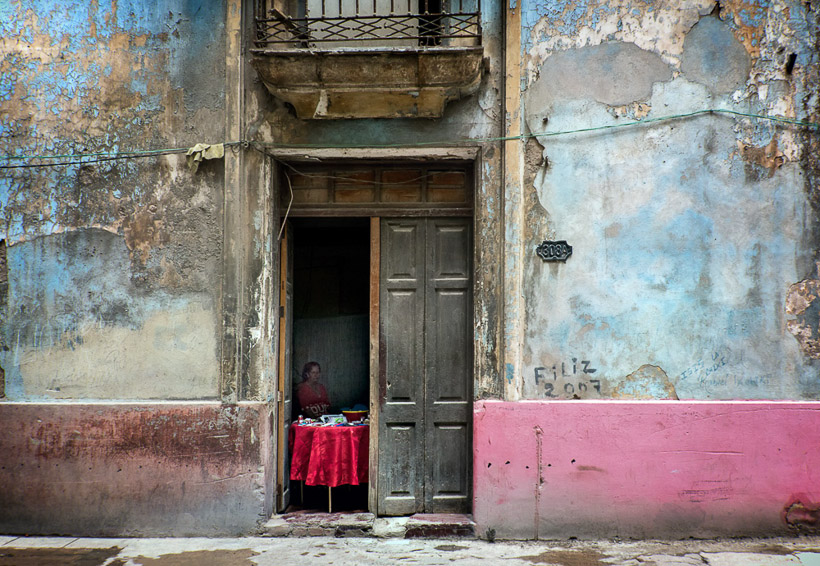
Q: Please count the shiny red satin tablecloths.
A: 1